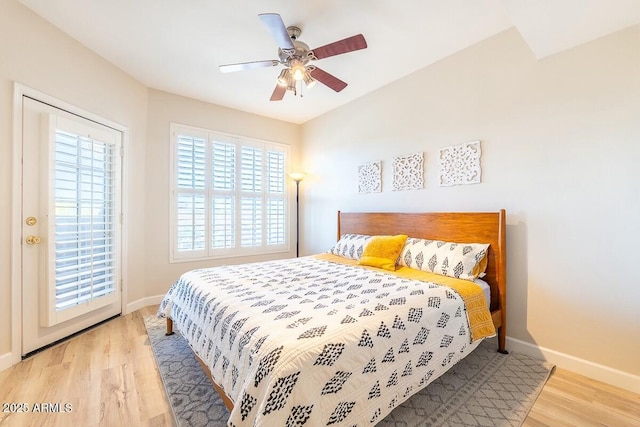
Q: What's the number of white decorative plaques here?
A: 3